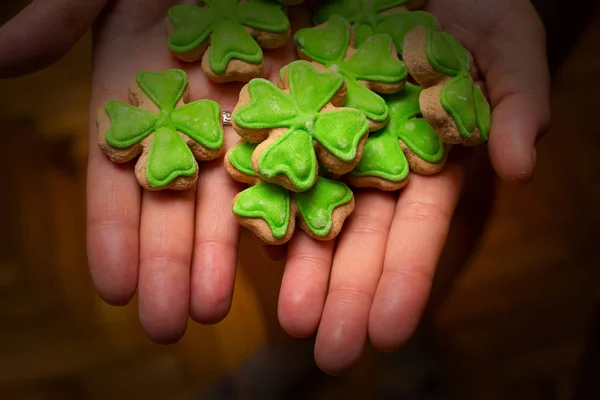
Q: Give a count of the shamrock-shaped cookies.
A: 8